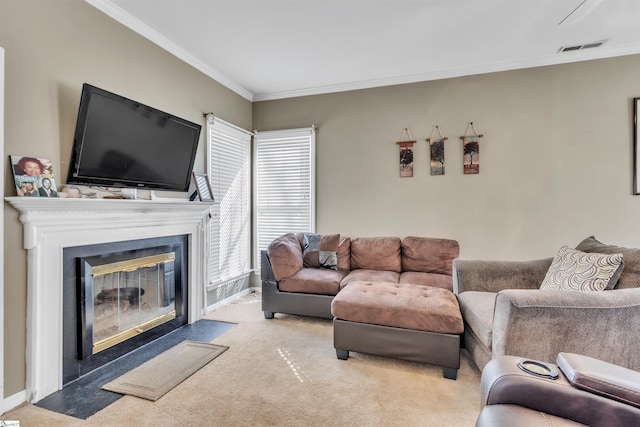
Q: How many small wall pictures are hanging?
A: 3